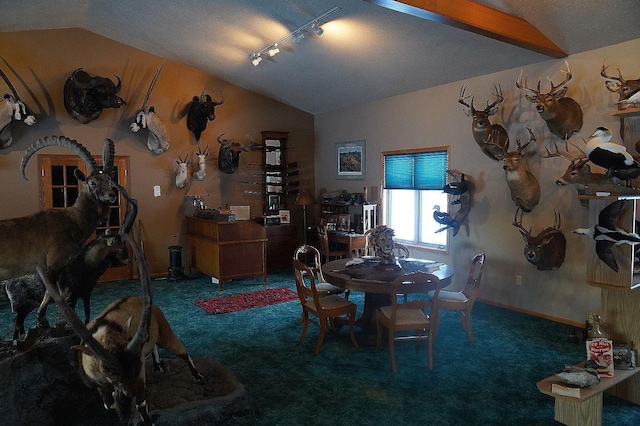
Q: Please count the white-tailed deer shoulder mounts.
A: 6